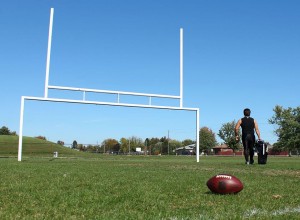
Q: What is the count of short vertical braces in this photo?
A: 3